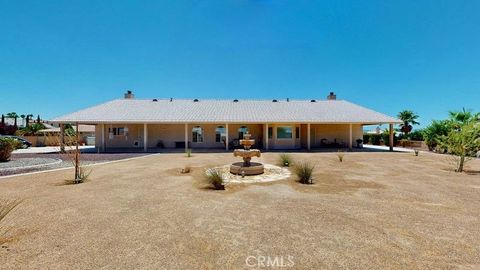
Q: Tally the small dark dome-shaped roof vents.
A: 5